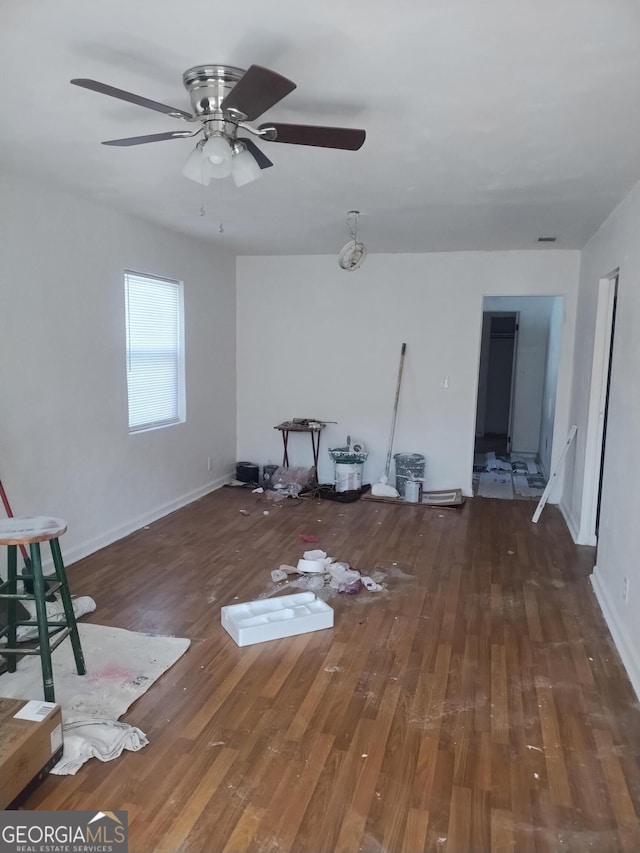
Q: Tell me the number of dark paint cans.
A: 2